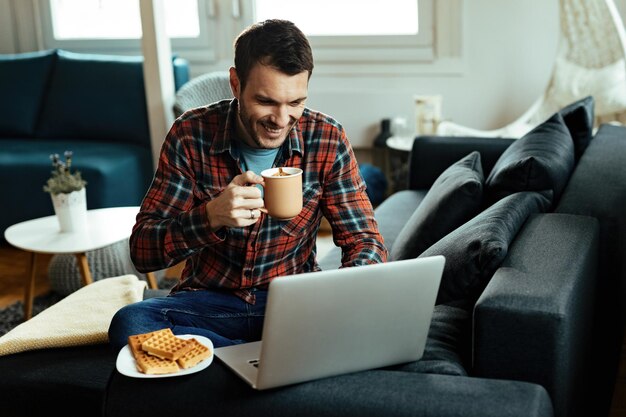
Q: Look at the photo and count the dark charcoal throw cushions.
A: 4